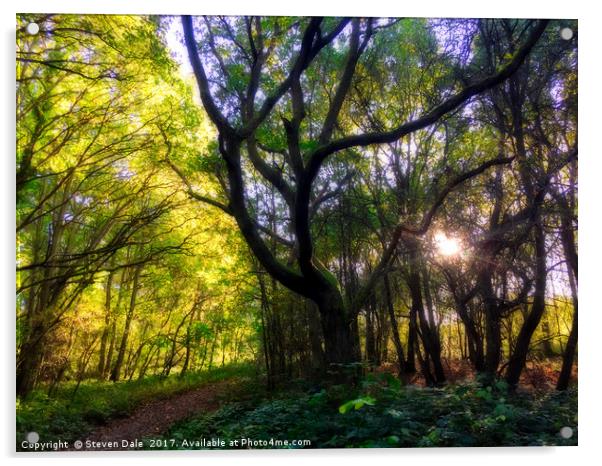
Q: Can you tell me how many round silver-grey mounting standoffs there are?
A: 4